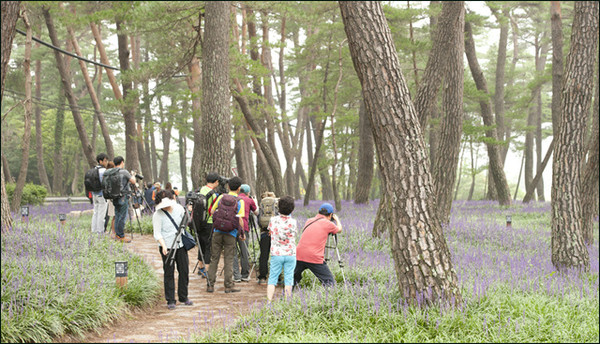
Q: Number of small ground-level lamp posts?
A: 4